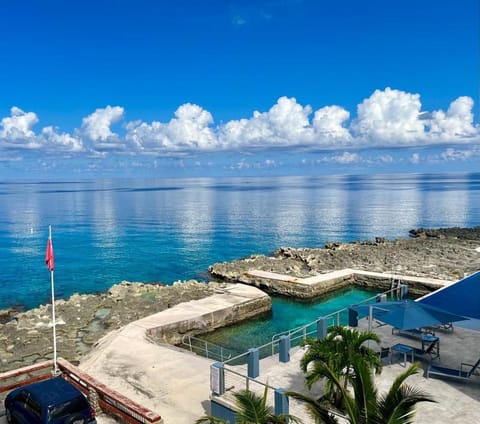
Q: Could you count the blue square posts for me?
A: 8